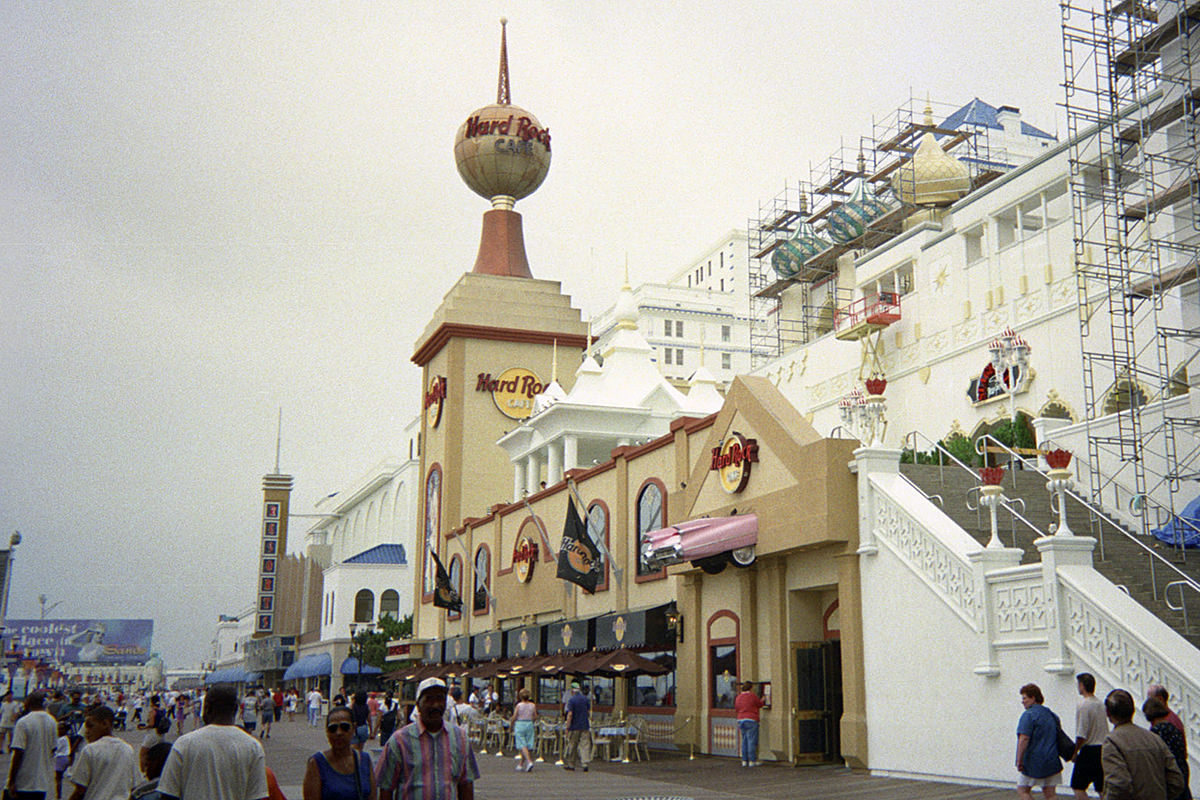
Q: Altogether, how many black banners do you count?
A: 2